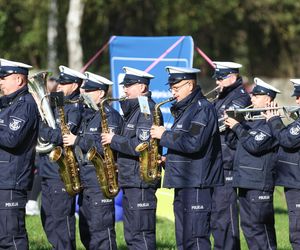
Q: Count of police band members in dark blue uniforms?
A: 8